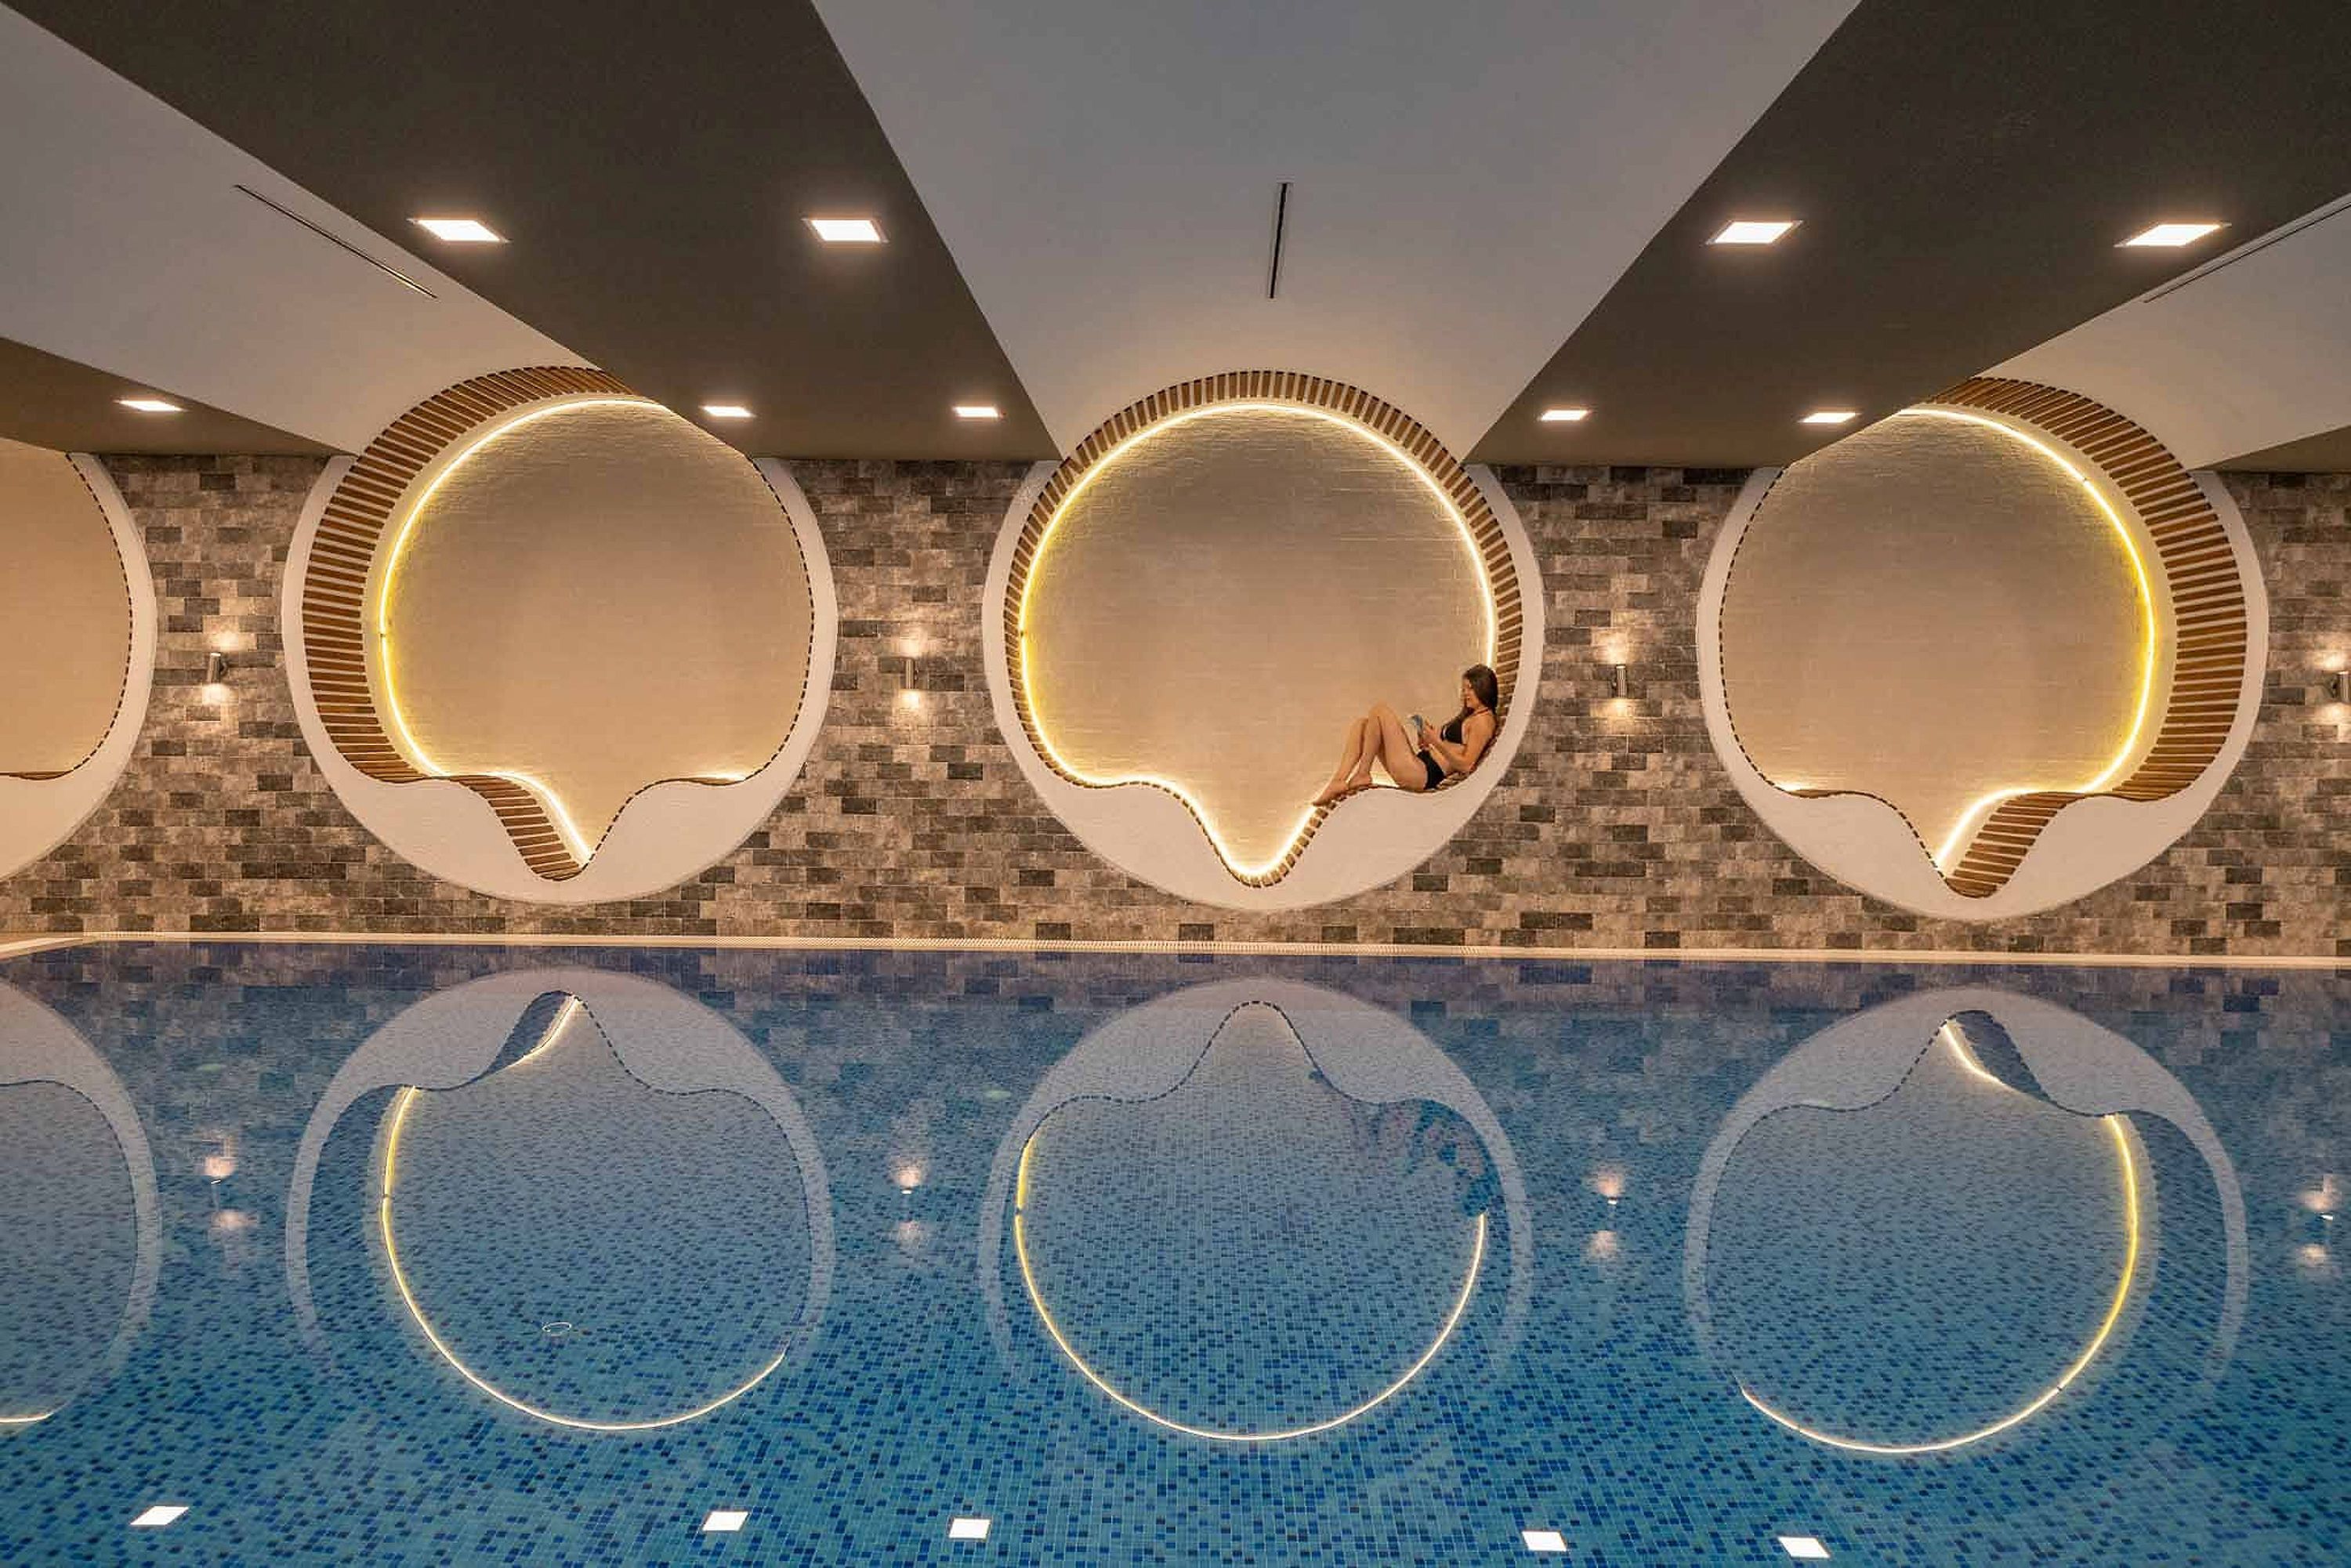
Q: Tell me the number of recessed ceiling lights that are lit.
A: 9